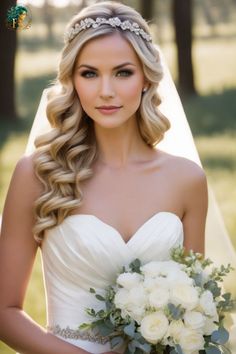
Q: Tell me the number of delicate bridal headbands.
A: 1